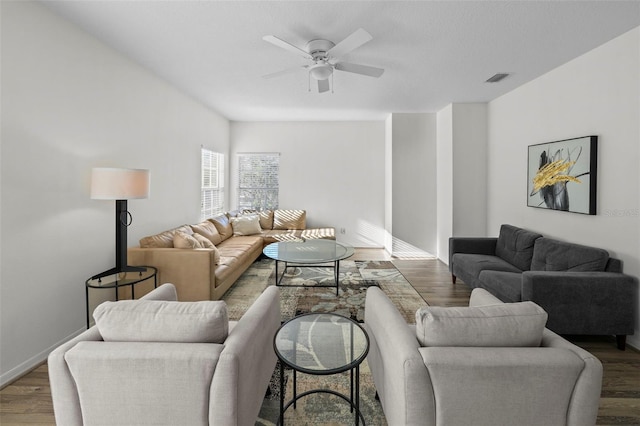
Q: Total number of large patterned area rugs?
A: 1